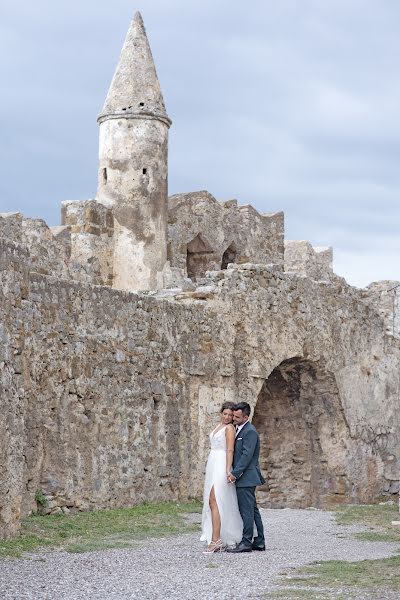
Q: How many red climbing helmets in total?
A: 0